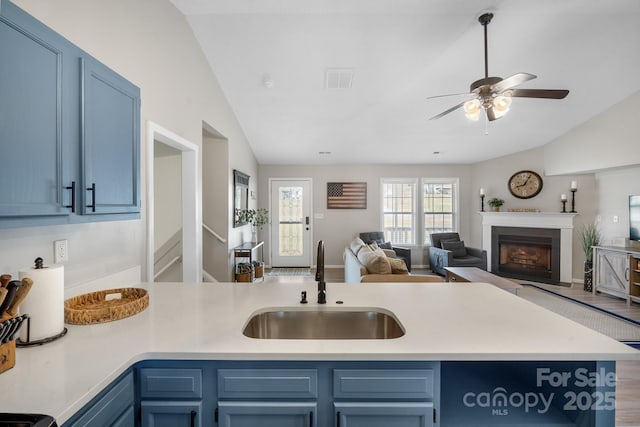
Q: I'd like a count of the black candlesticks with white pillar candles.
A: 3